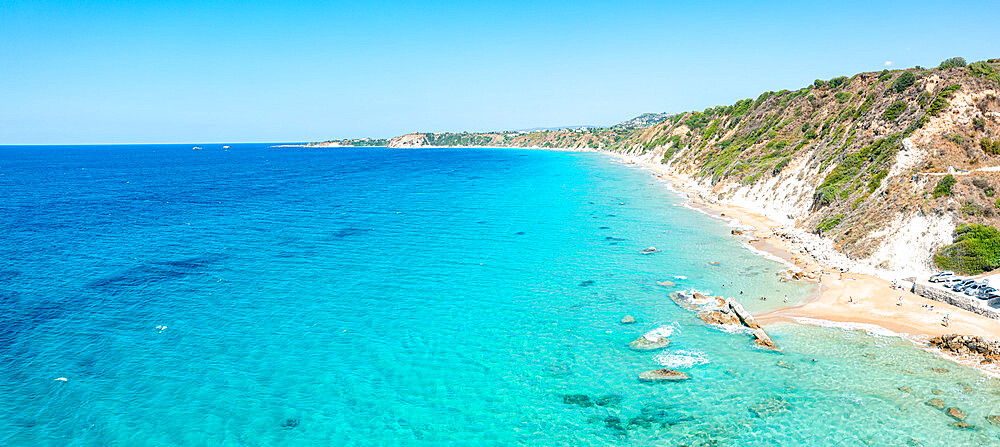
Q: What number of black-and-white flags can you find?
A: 0